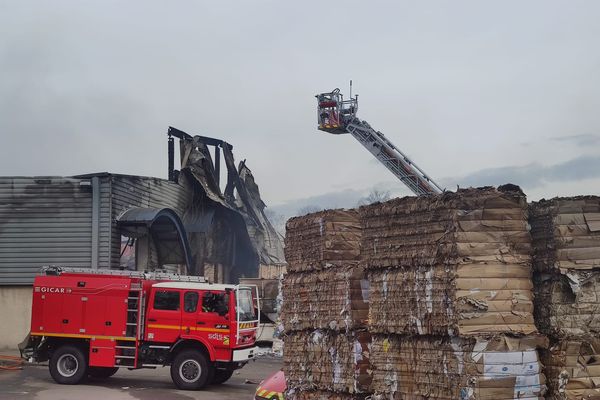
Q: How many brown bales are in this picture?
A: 9